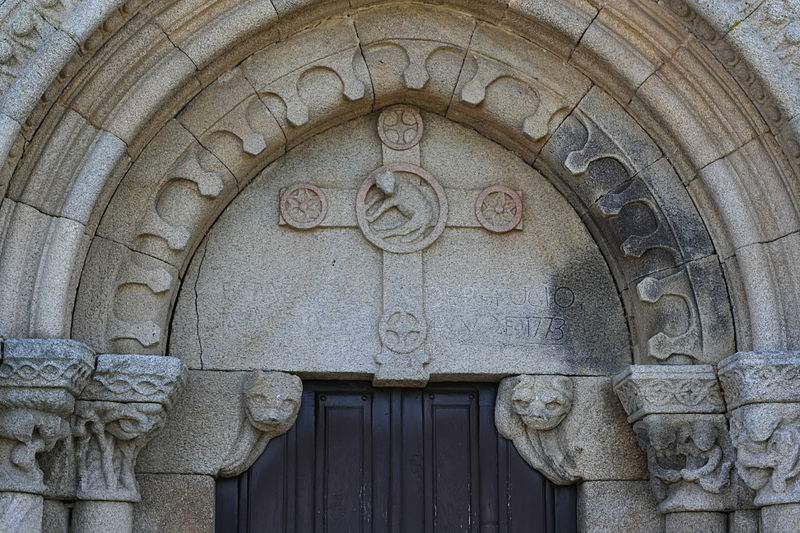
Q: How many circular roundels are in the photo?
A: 5